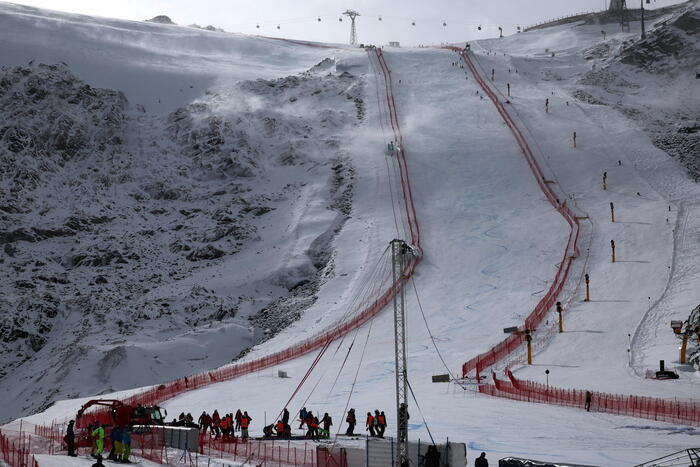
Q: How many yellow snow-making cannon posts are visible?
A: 11